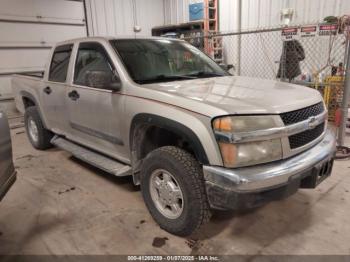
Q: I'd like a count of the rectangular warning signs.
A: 3